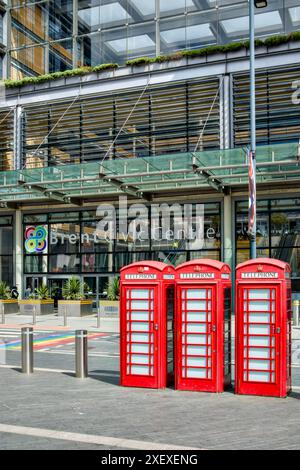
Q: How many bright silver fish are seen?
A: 0